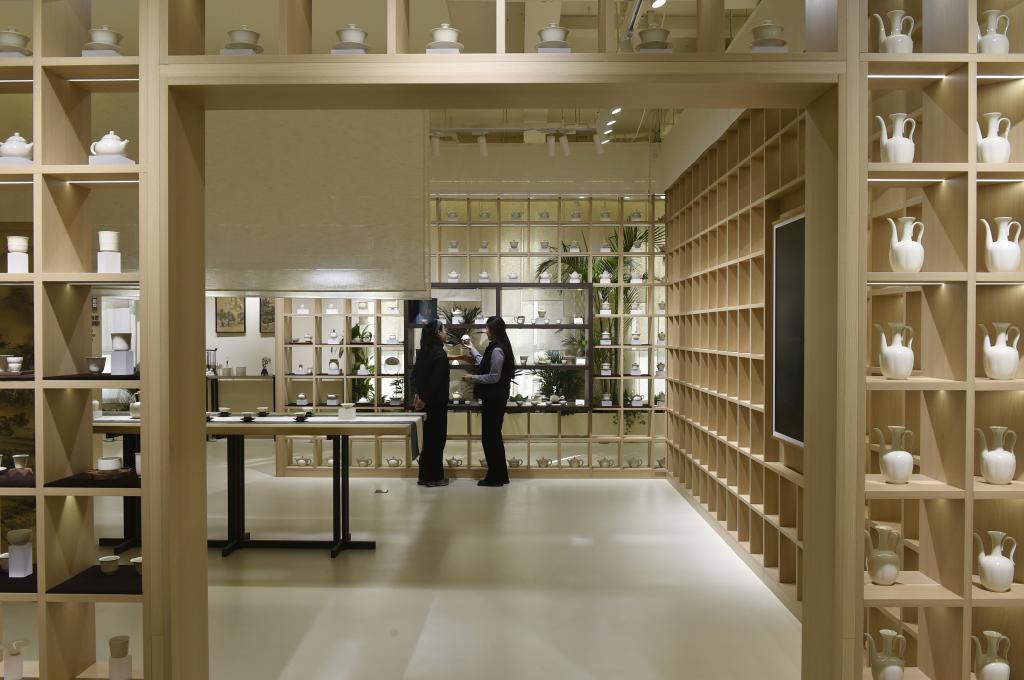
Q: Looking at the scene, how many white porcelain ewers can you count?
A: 14